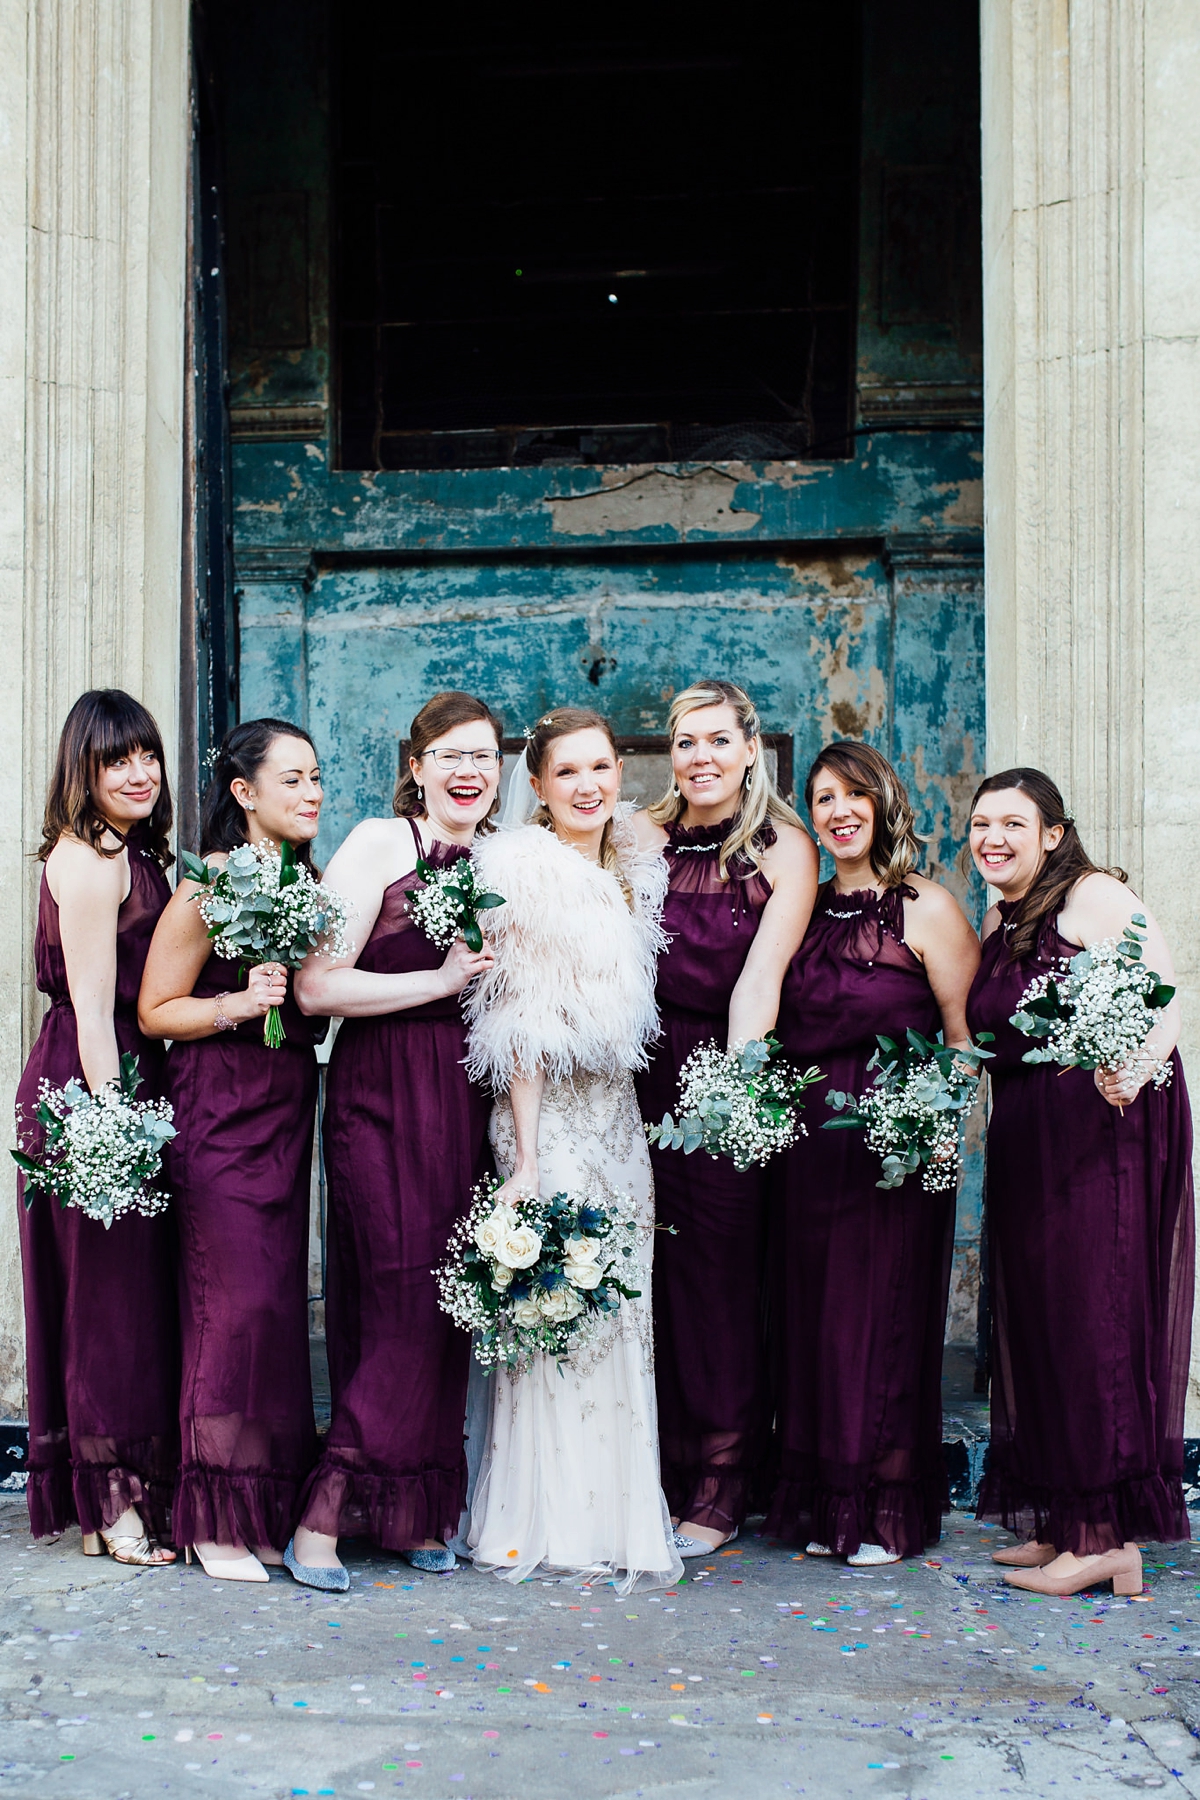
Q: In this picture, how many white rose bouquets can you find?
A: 1